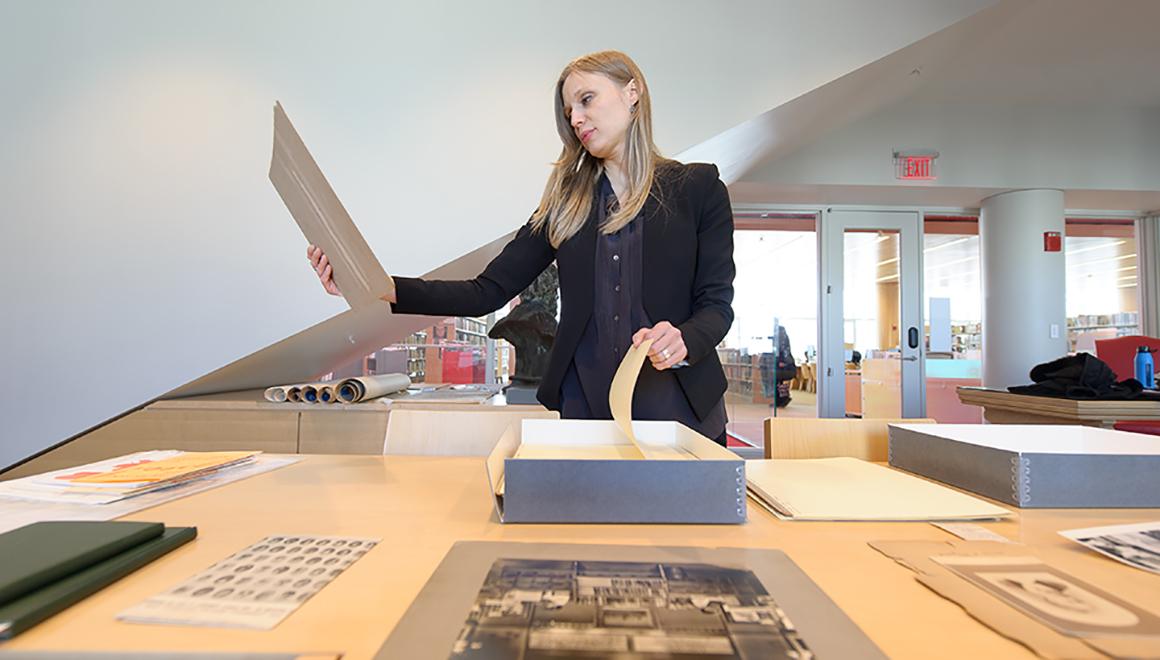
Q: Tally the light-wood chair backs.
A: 2